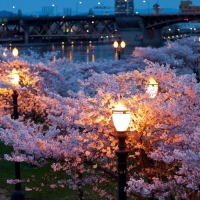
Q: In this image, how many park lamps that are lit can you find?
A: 6